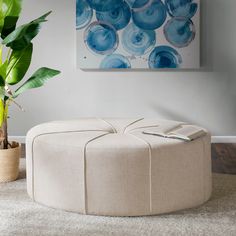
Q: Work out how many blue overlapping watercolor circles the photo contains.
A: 11